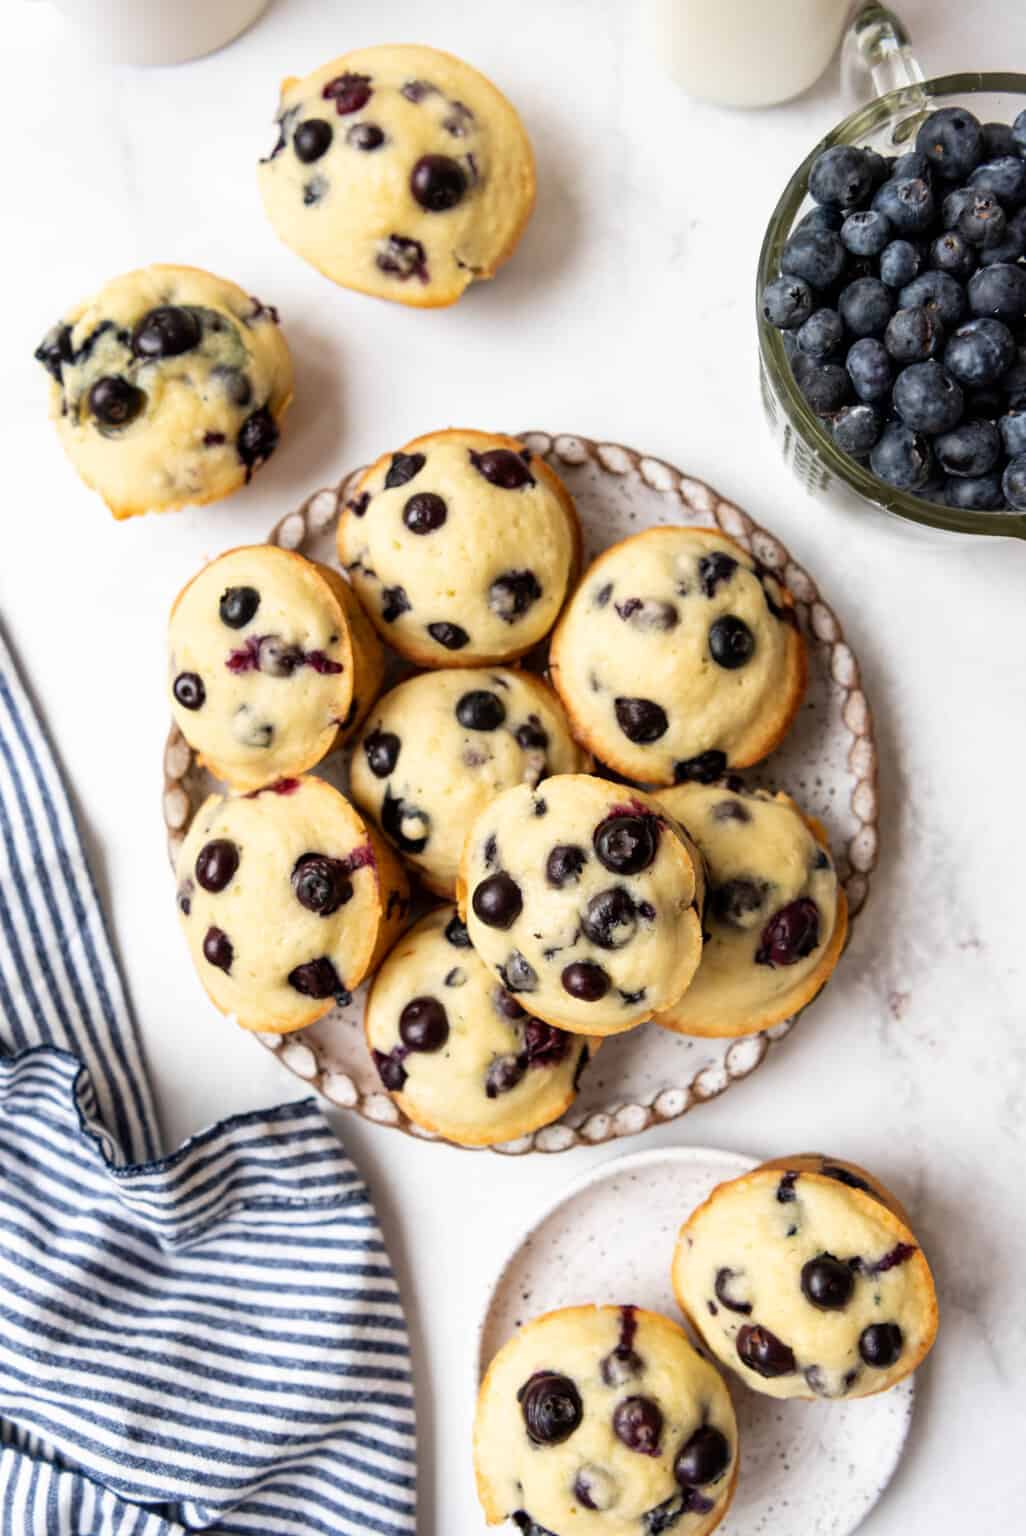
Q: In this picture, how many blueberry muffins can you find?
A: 12